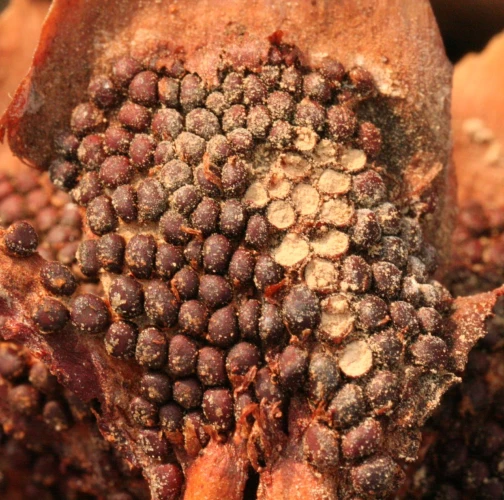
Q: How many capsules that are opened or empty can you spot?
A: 15